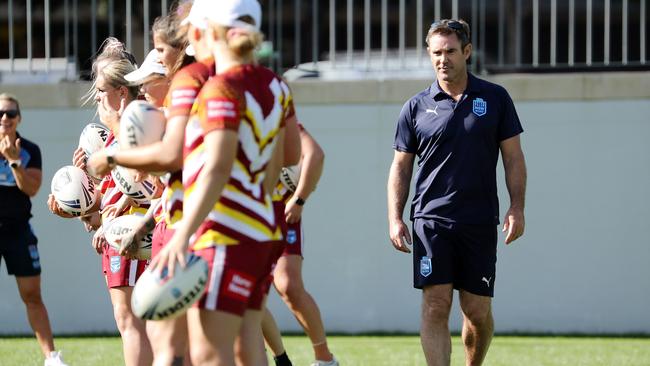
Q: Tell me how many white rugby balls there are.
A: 7